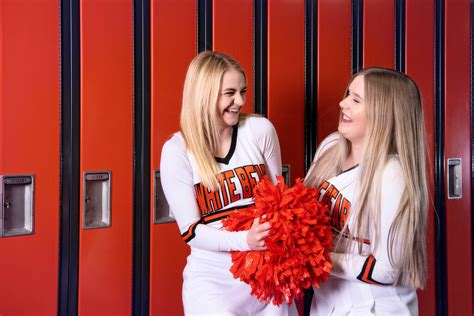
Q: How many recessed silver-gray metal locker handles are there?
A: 5